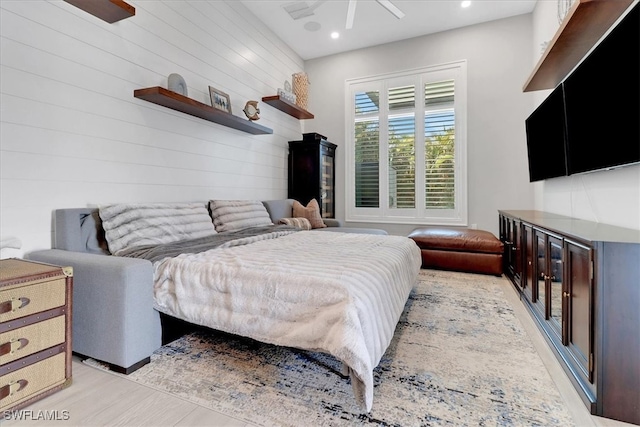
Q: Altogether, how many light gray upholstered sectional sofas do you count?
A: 1